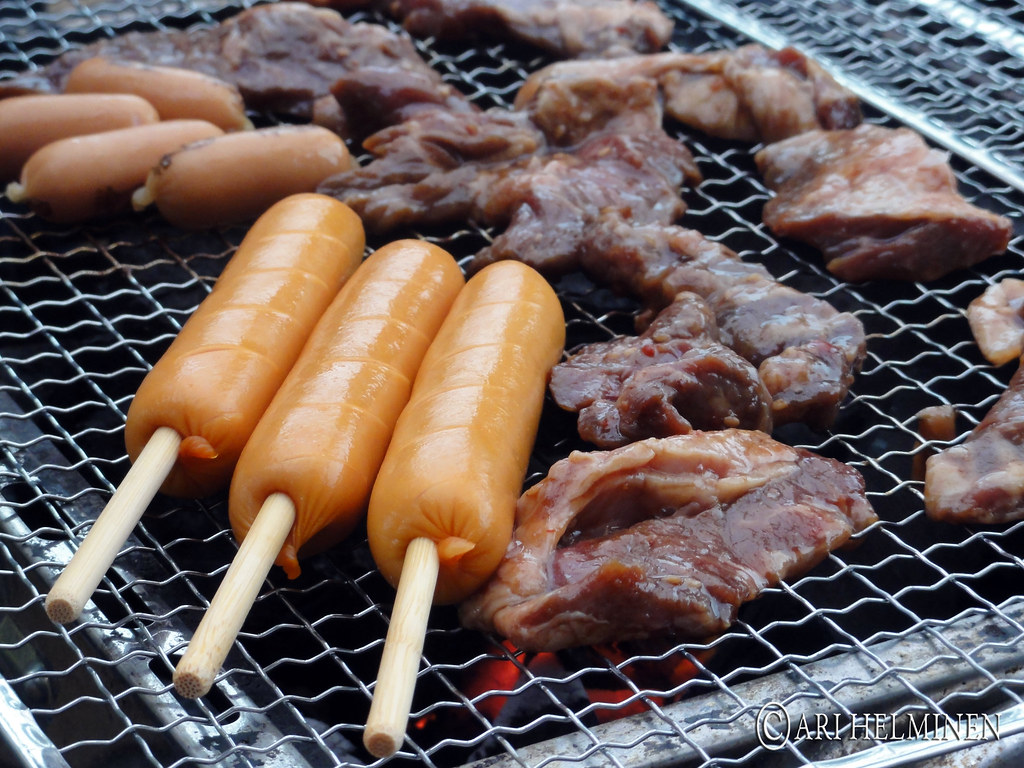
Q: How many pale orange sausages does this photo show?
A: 4